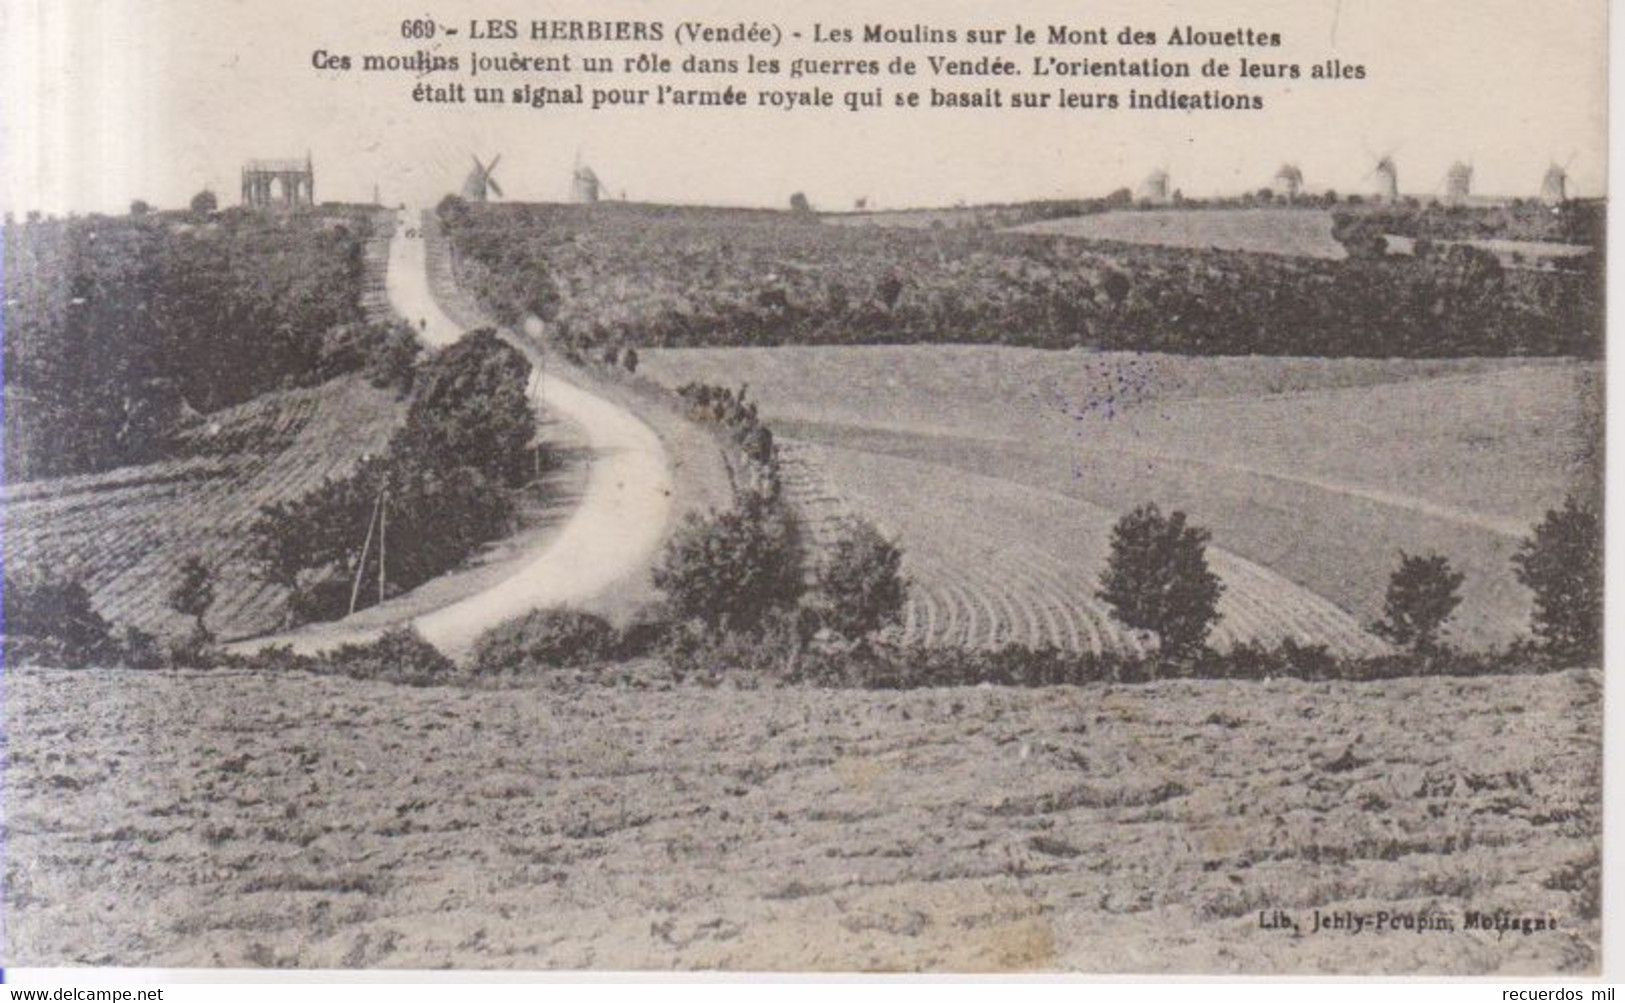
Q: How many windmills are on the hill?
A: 7